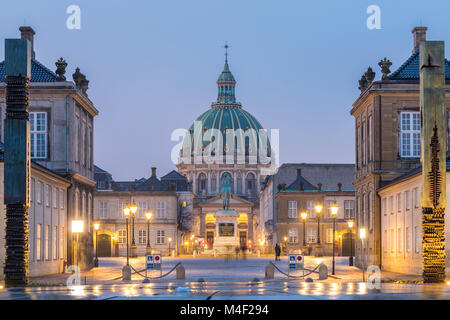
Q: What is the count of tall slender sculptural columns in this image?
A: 2